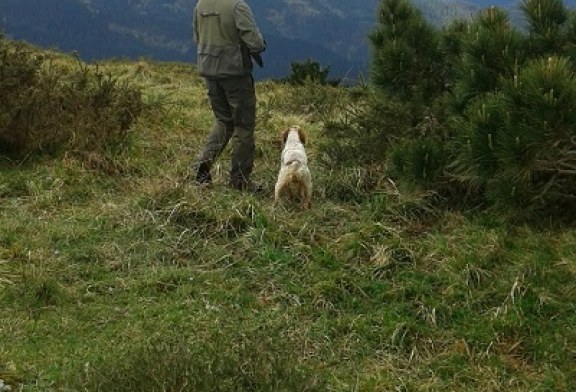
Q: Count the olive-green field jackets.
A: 1